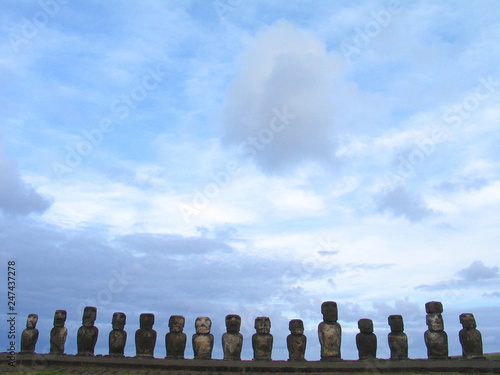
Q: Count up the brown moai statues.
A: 15